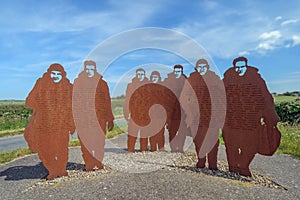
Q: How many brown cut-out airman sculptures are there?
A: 7